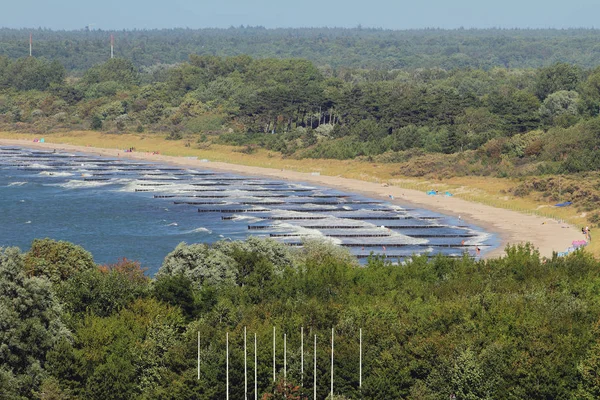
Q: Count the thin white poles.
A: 10